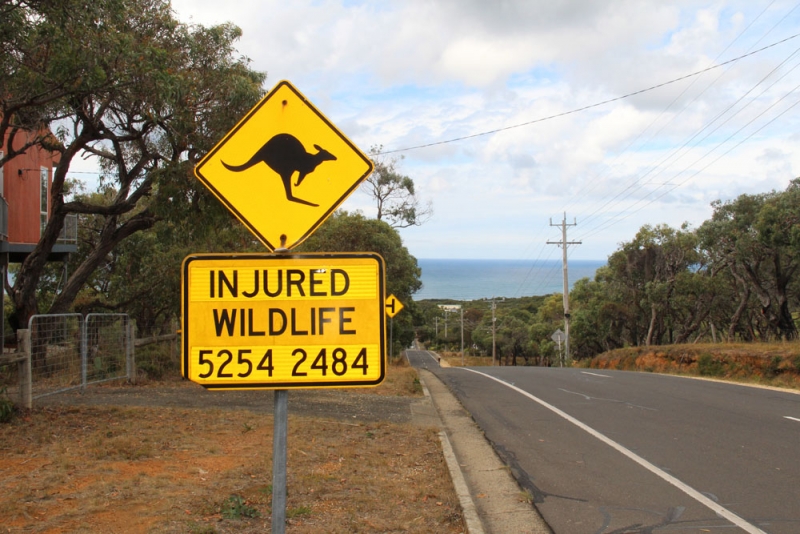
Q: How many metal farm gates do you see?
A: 2